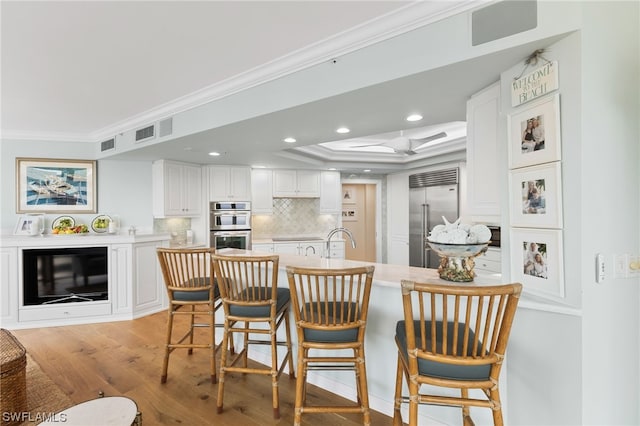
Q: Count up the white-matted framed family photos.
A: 3